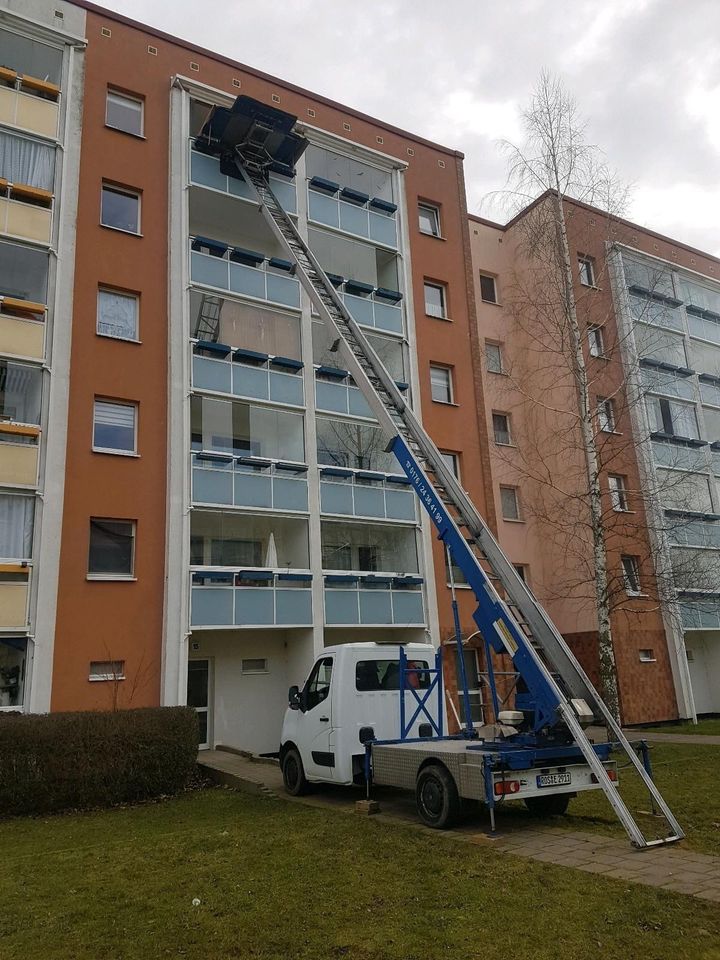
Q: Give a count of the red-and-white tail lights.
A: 2